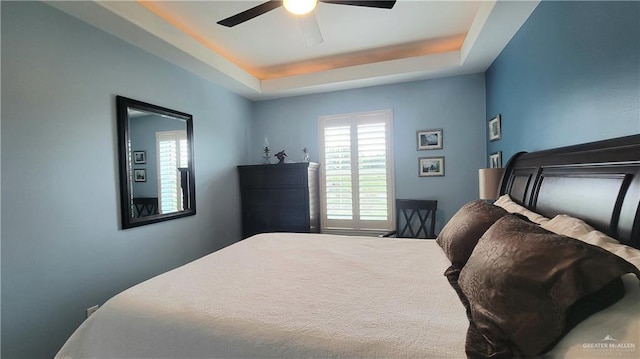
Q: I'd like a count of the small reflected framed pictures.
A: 2